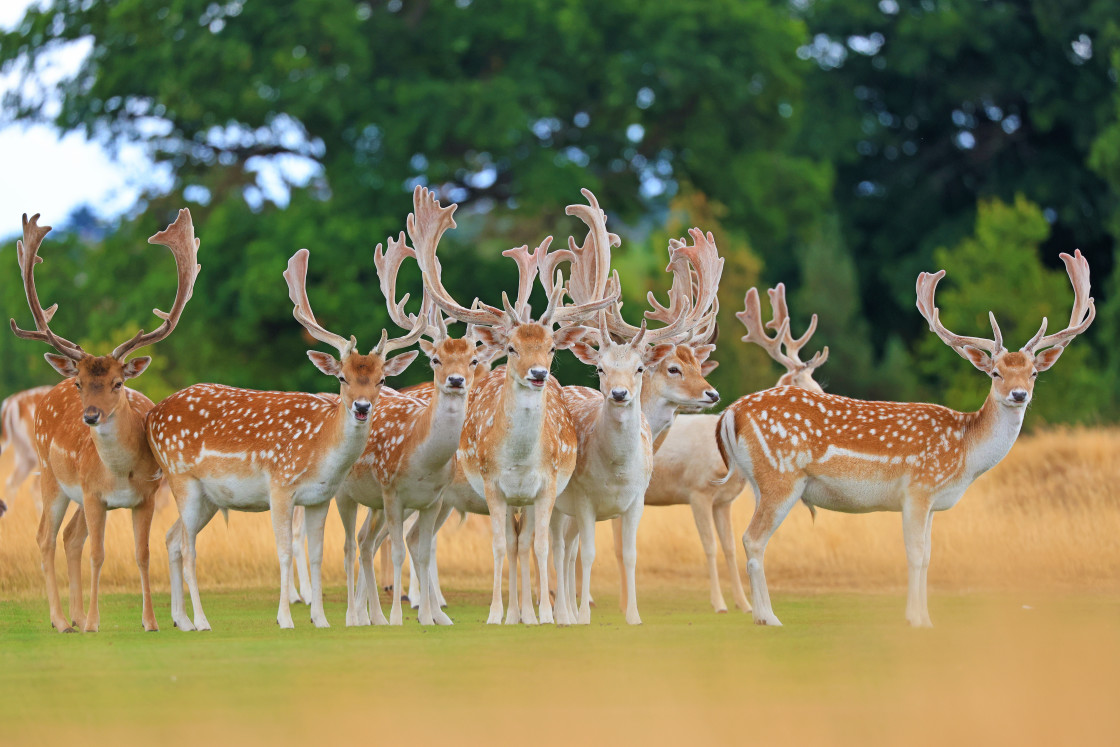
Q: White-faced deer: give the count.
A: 1